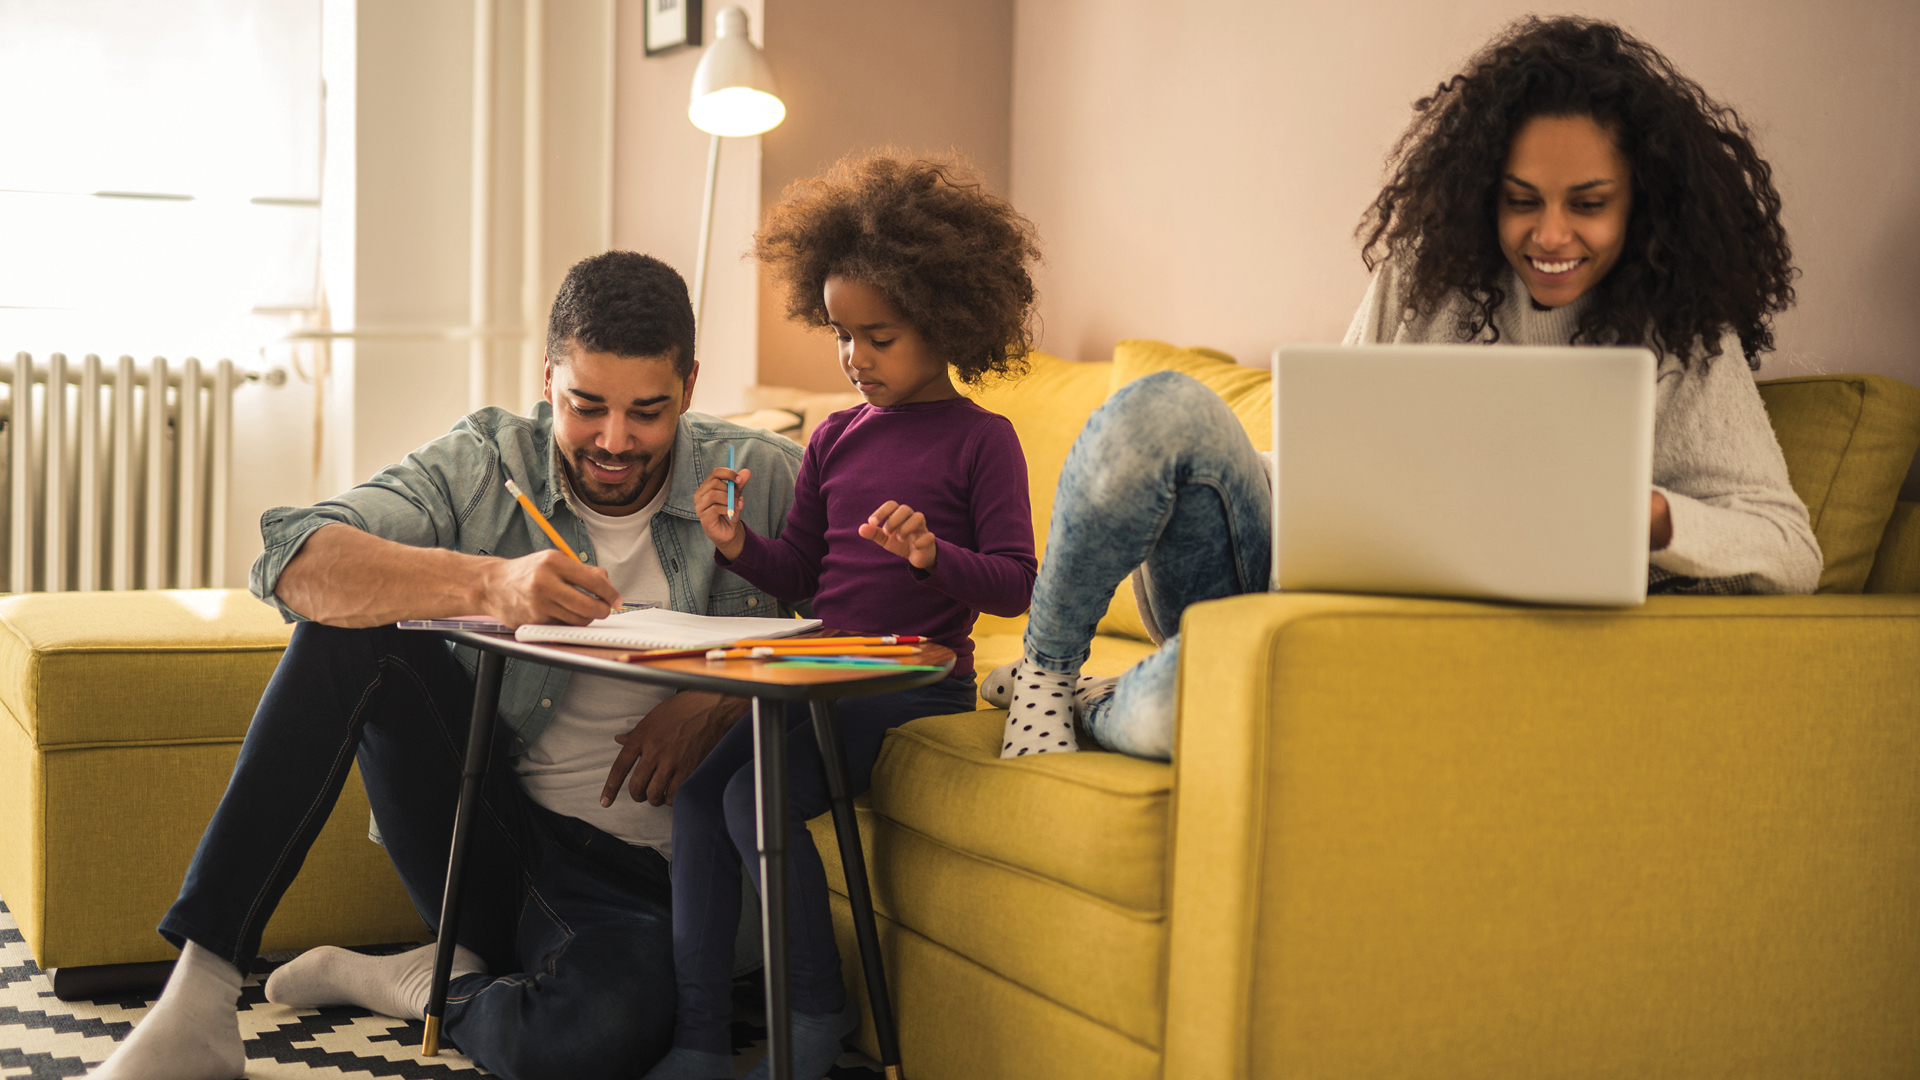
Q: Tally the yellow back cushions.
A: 3